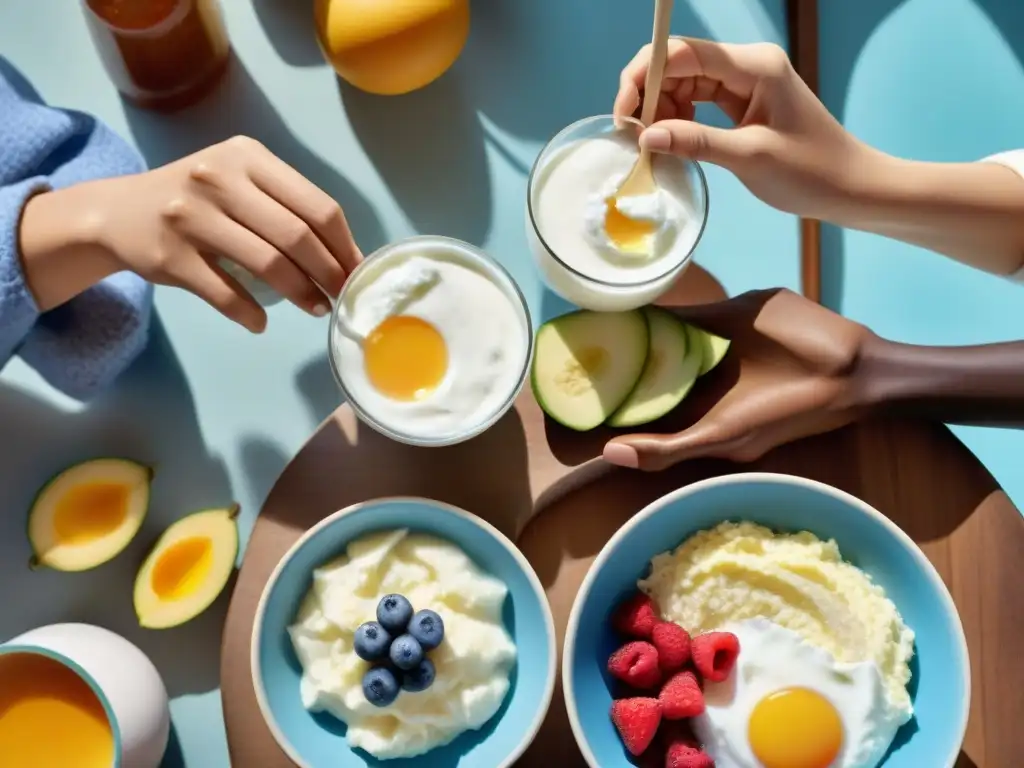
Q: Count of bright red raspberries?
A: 7